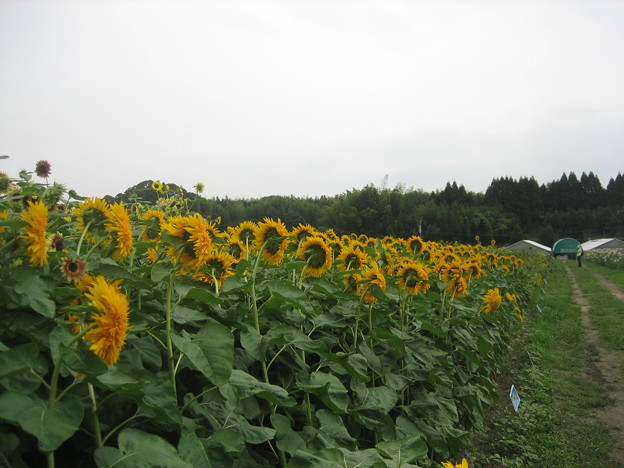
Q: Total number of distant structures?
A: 3